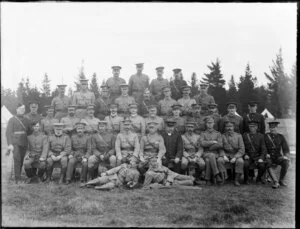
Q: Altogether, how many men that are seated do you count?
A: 12